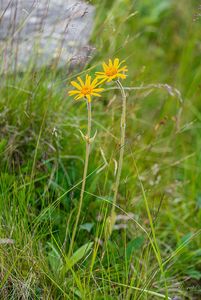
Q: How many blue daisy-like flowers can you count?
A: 0